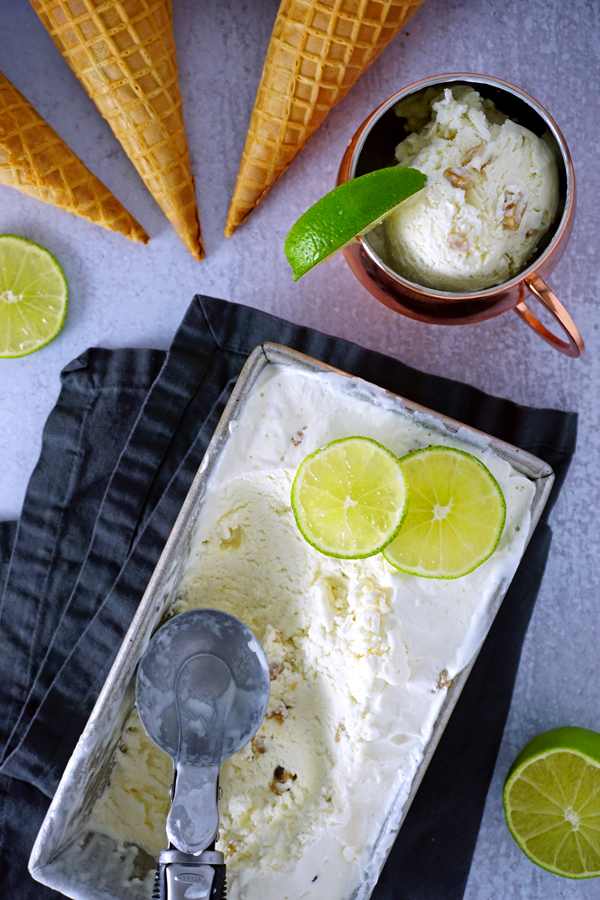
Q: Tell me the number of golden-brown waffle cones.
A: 3